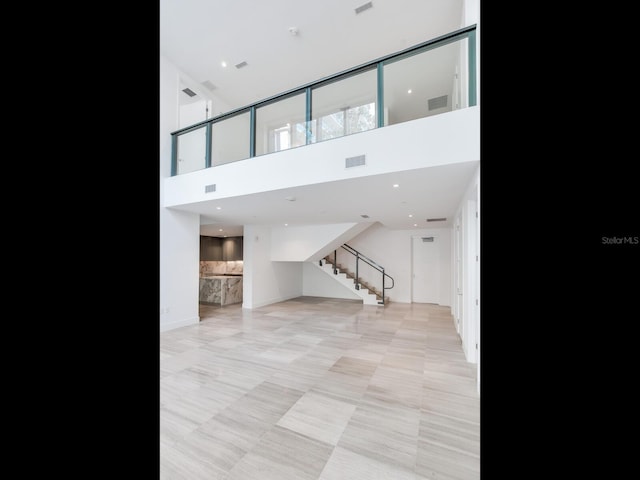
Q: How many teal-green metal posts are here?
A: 6